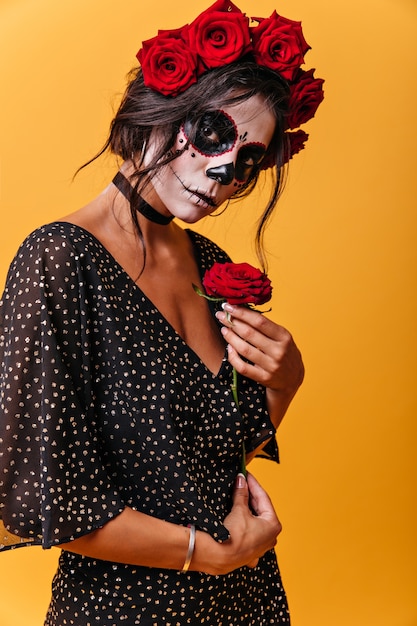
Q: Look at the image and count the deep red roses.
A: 6